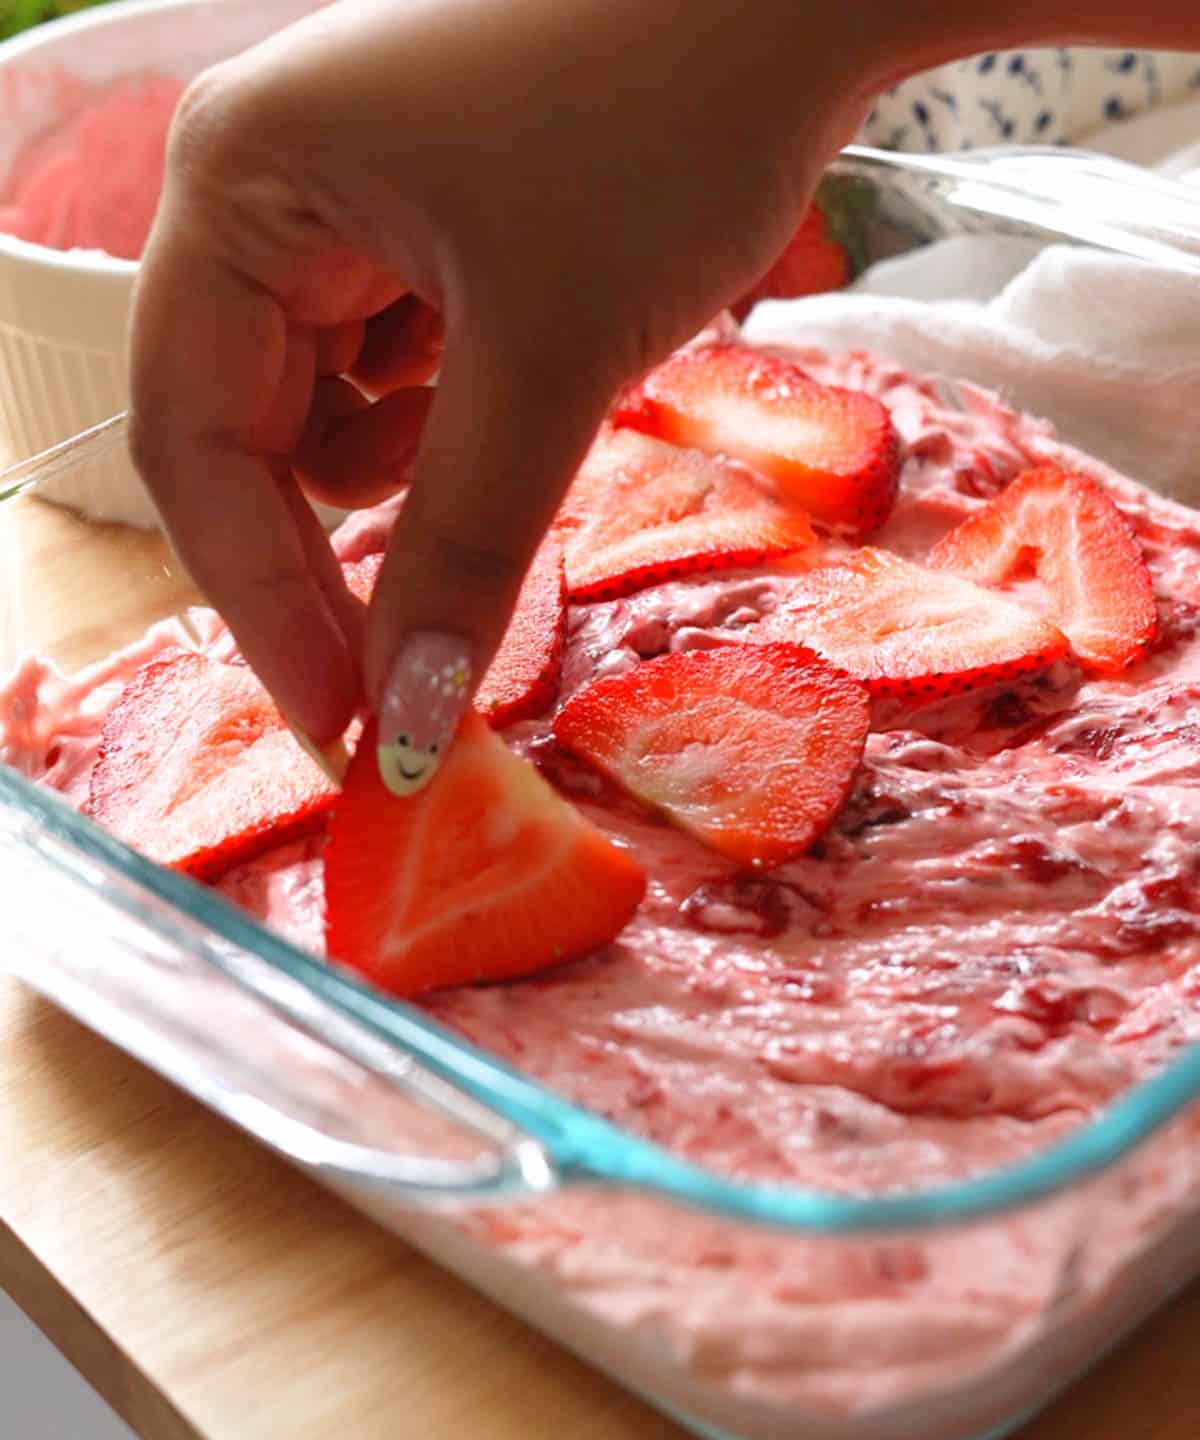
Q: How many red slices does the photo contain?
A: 8